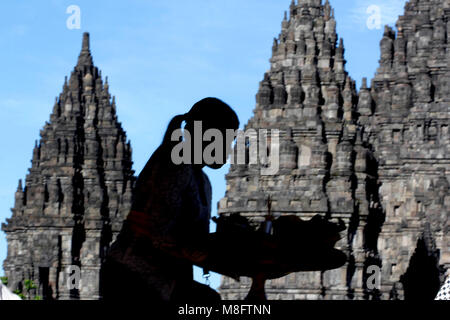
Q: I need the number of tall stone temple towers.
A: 3